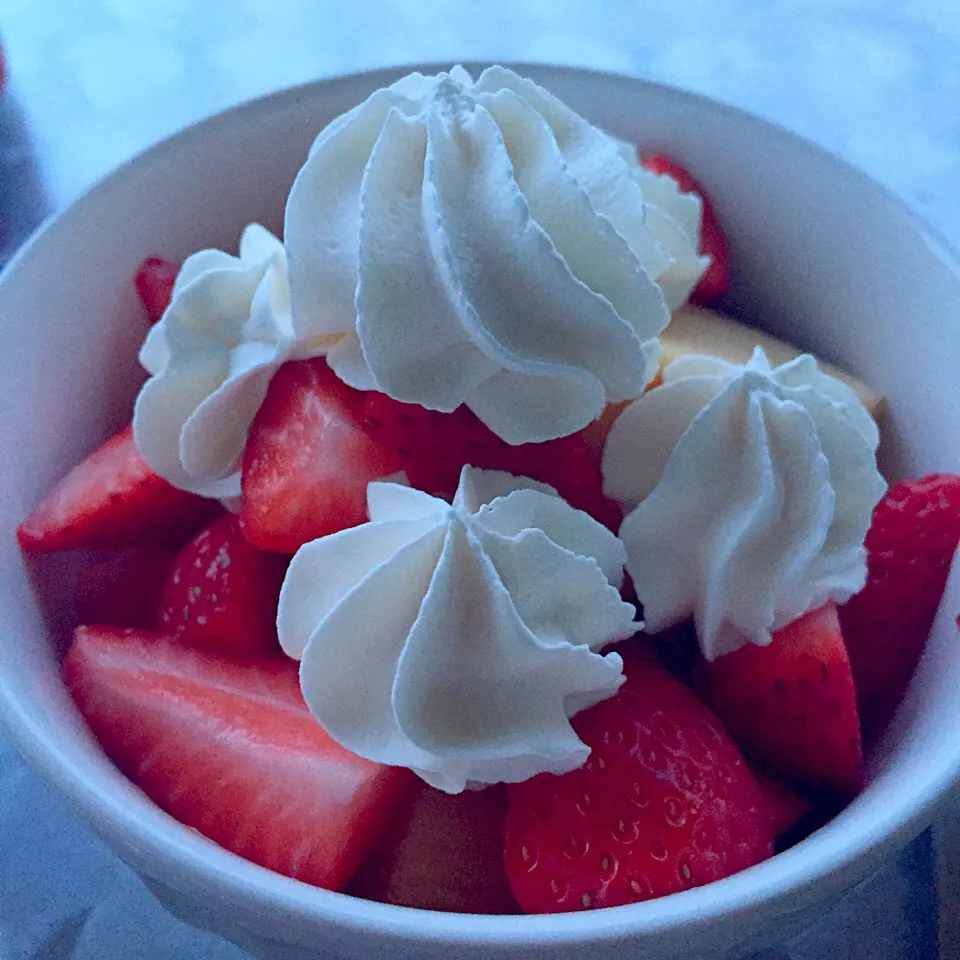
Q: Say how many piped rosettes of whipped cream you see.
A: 4